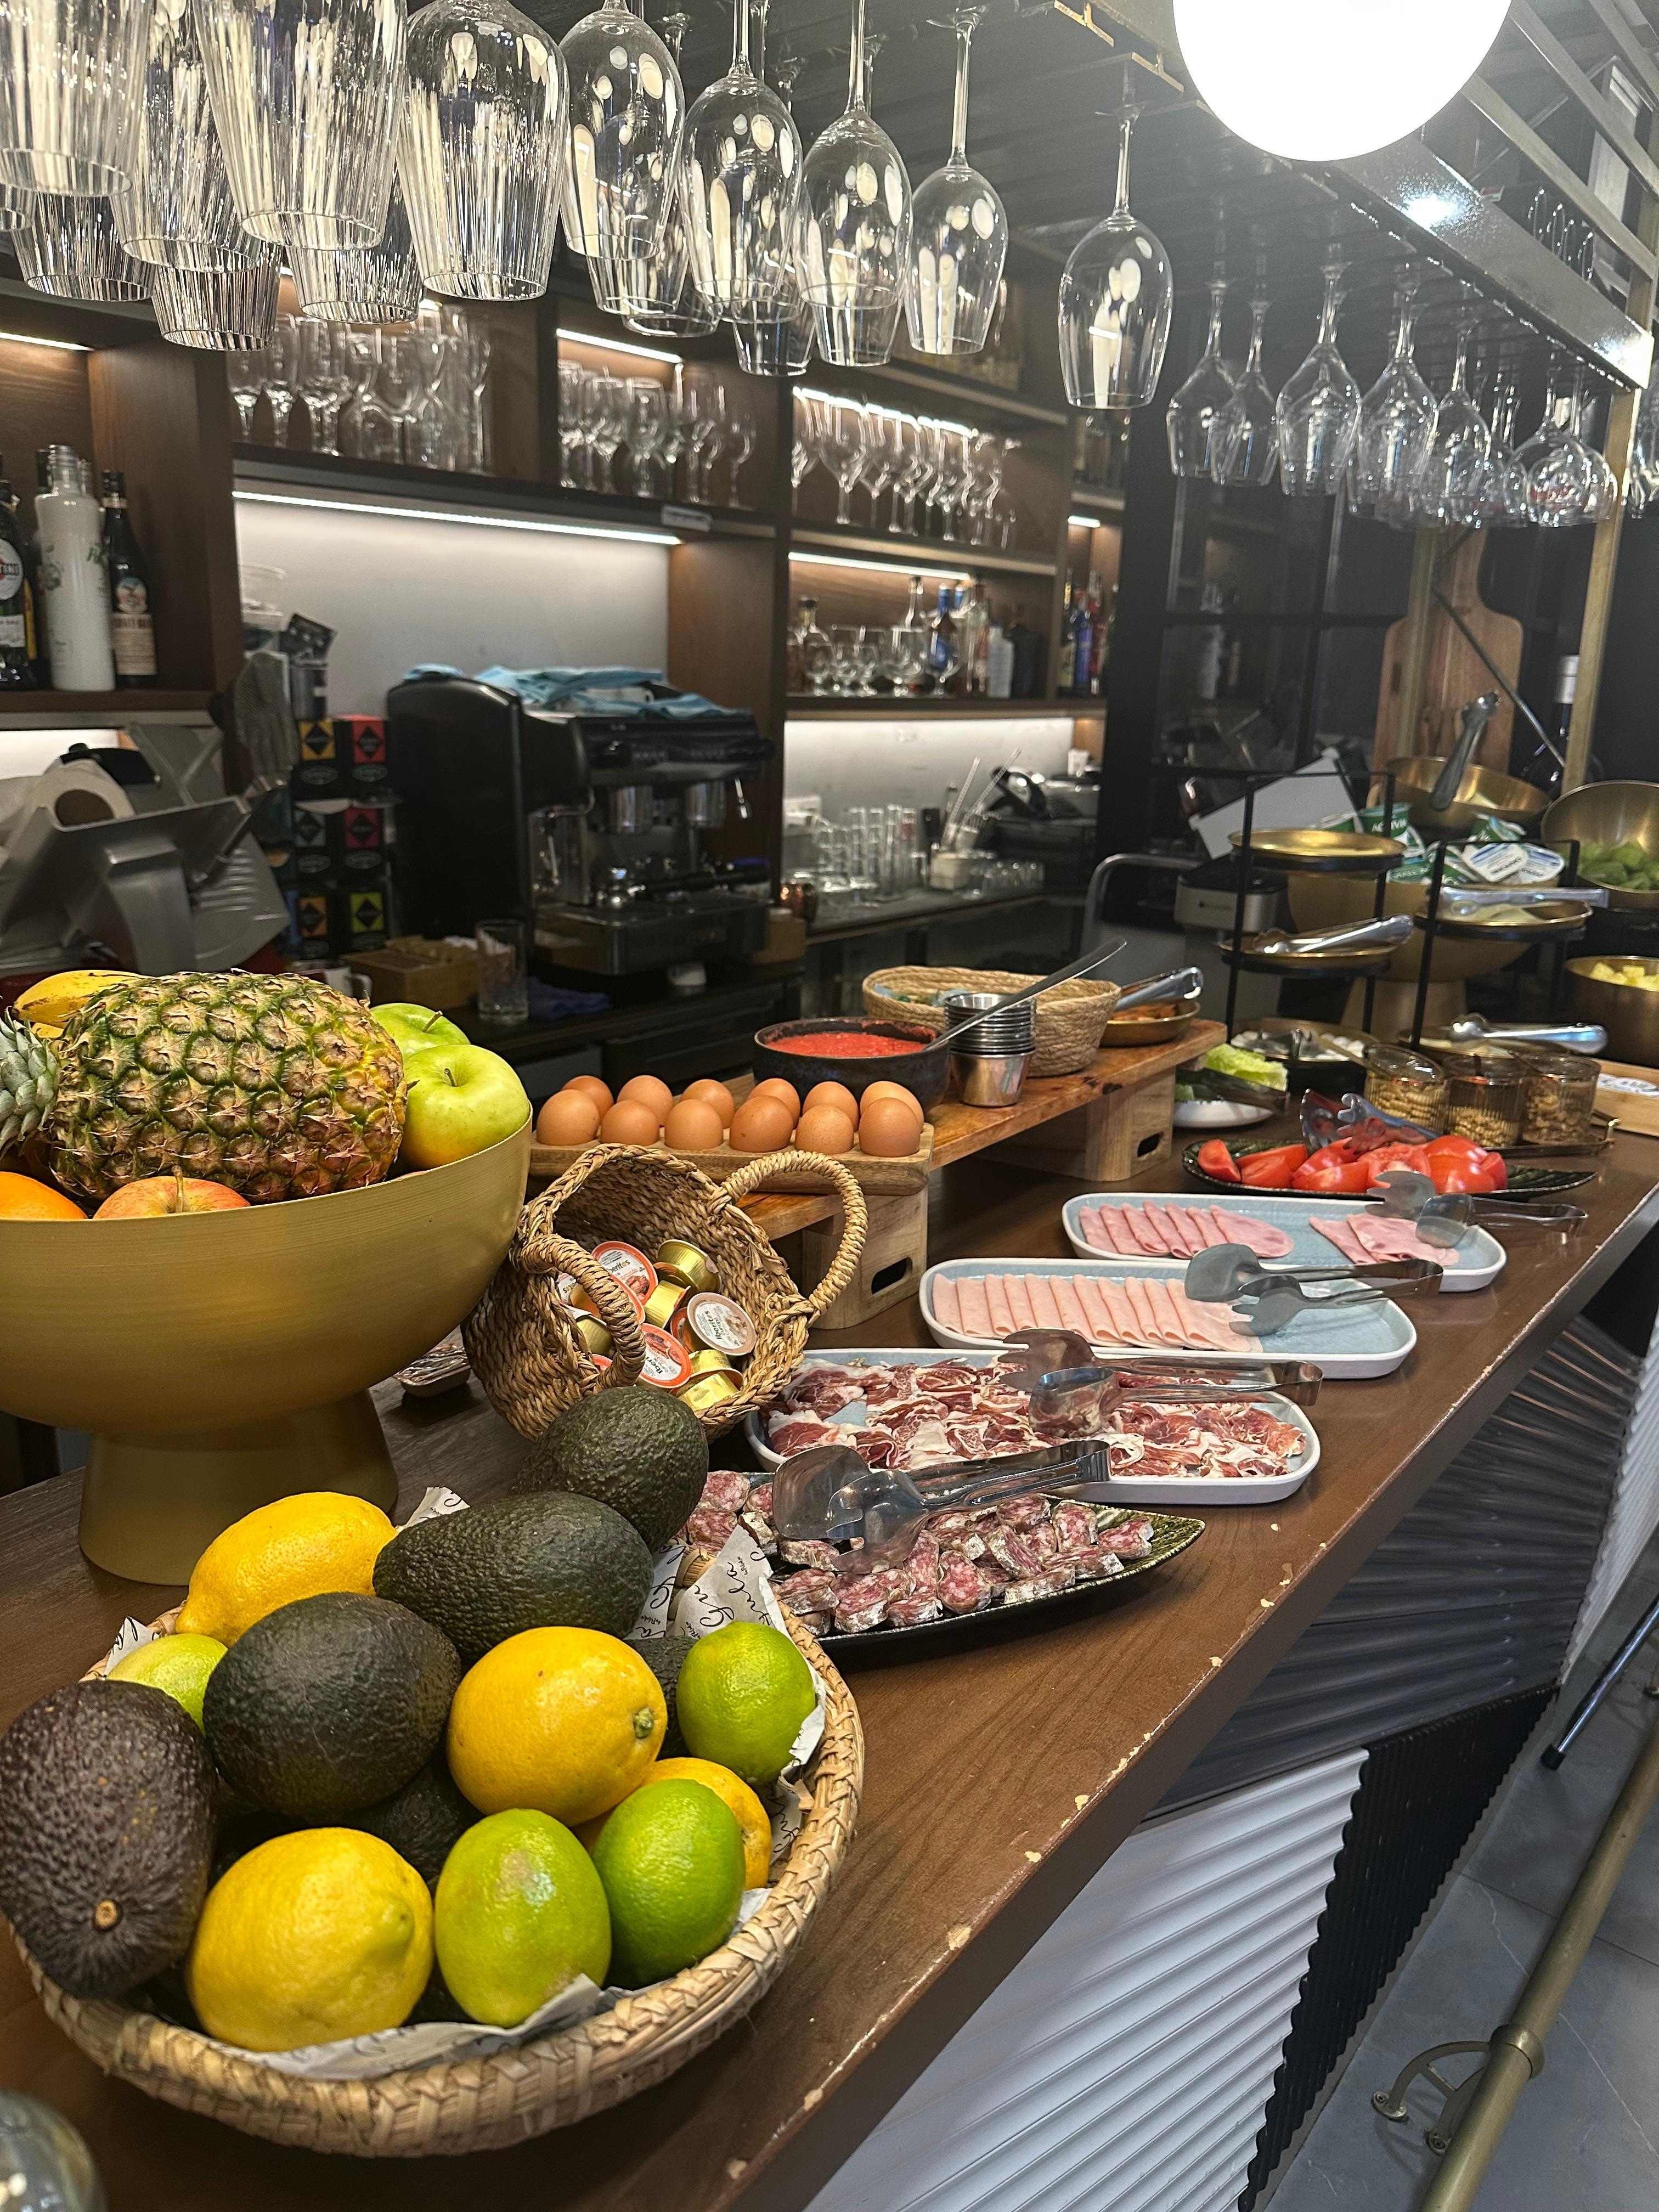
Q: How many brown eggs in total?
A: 12